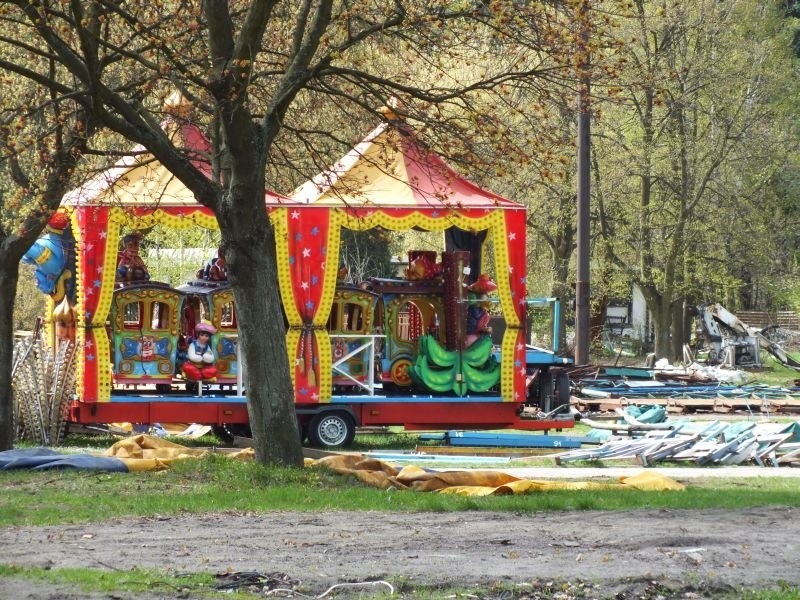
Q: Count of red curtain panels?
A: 3